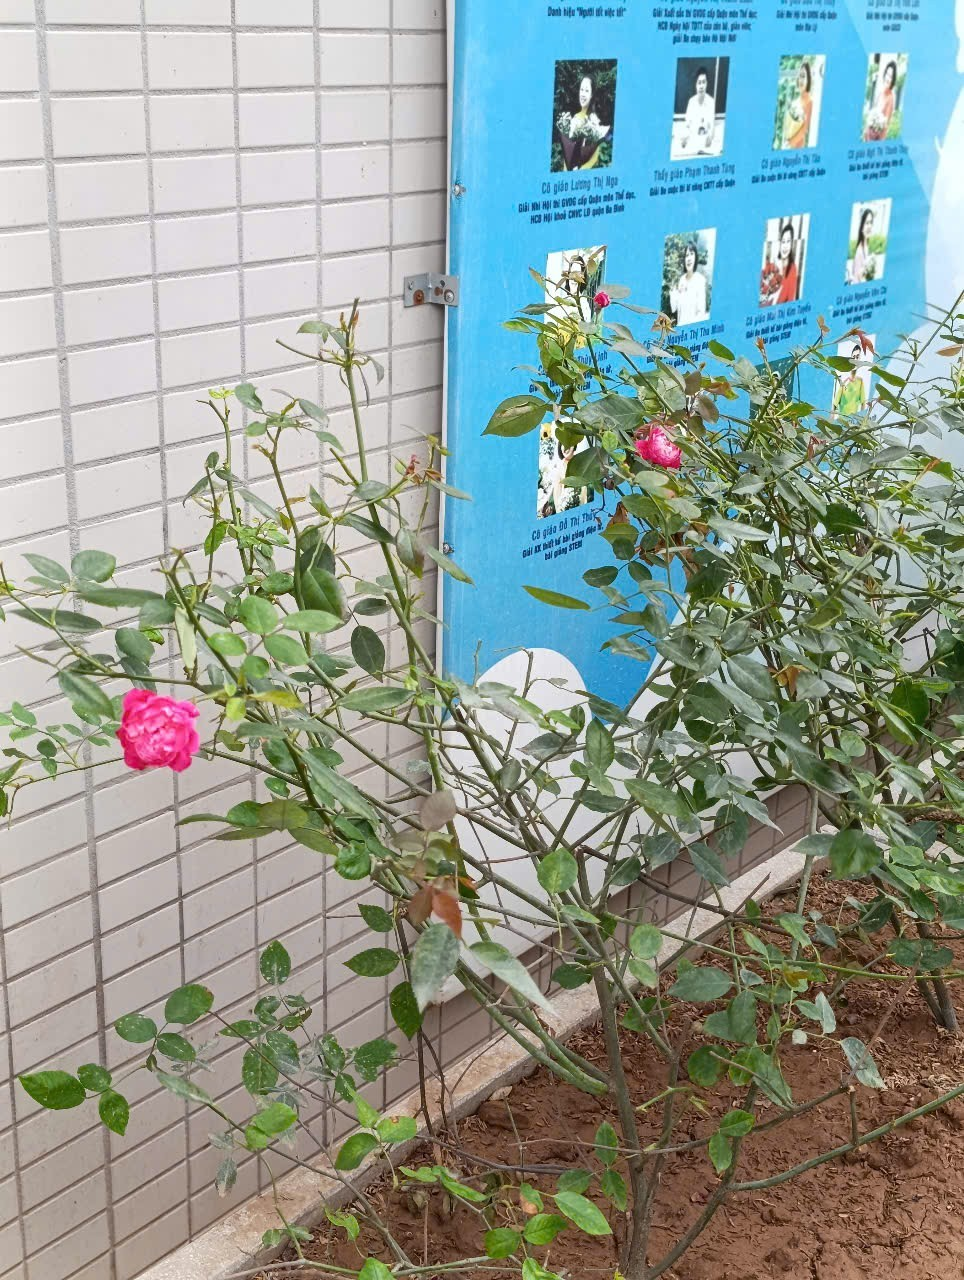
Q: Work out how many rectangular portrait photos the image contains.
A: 11